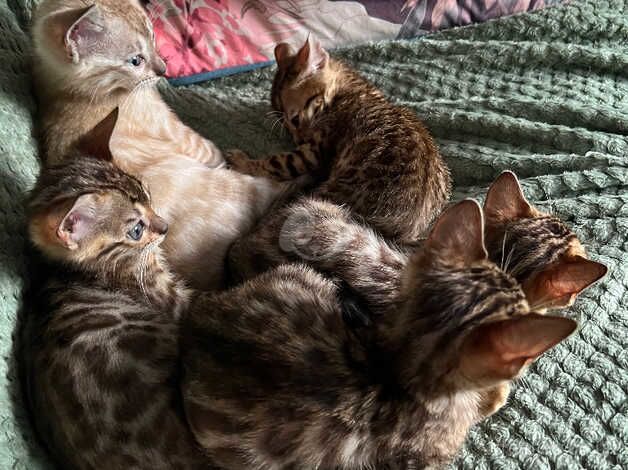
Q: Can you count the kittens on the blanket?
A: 5